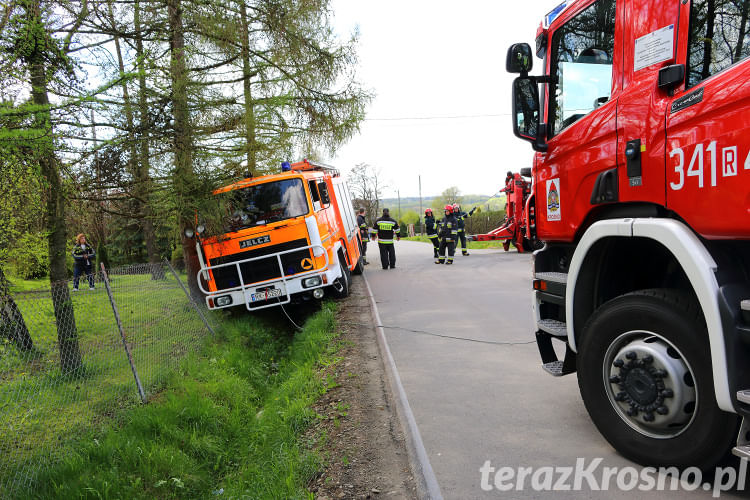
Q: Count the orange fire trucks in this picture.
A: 1